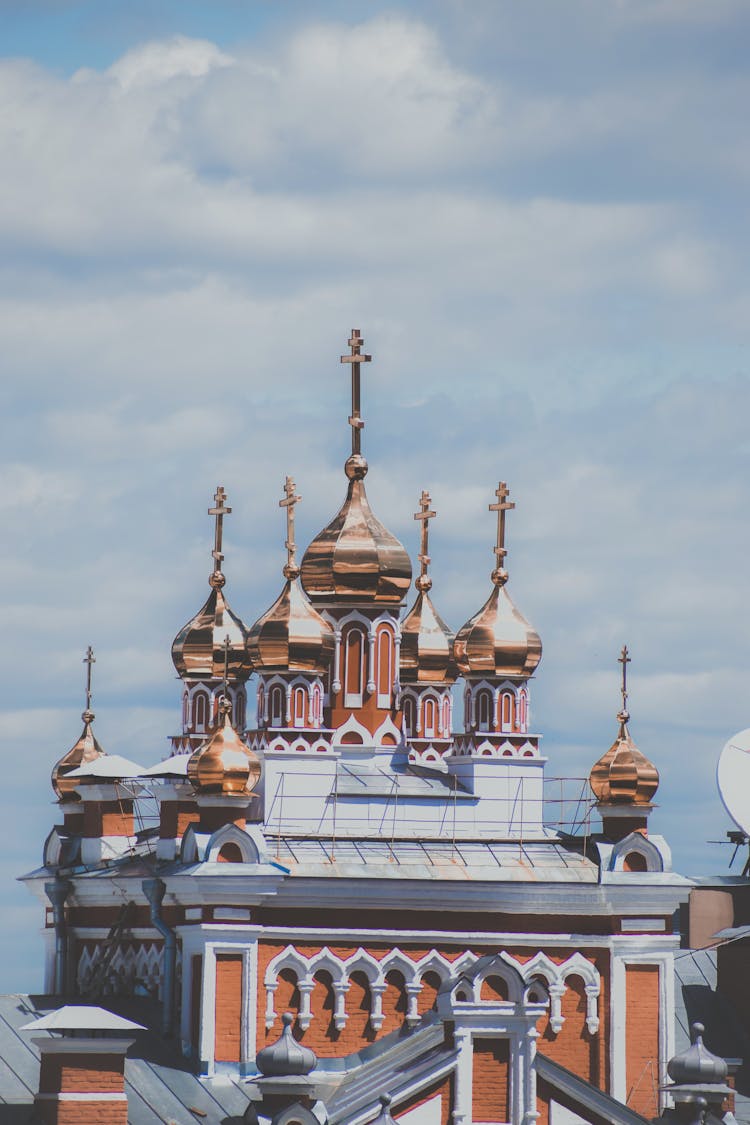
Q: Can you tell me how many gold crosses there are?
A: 8